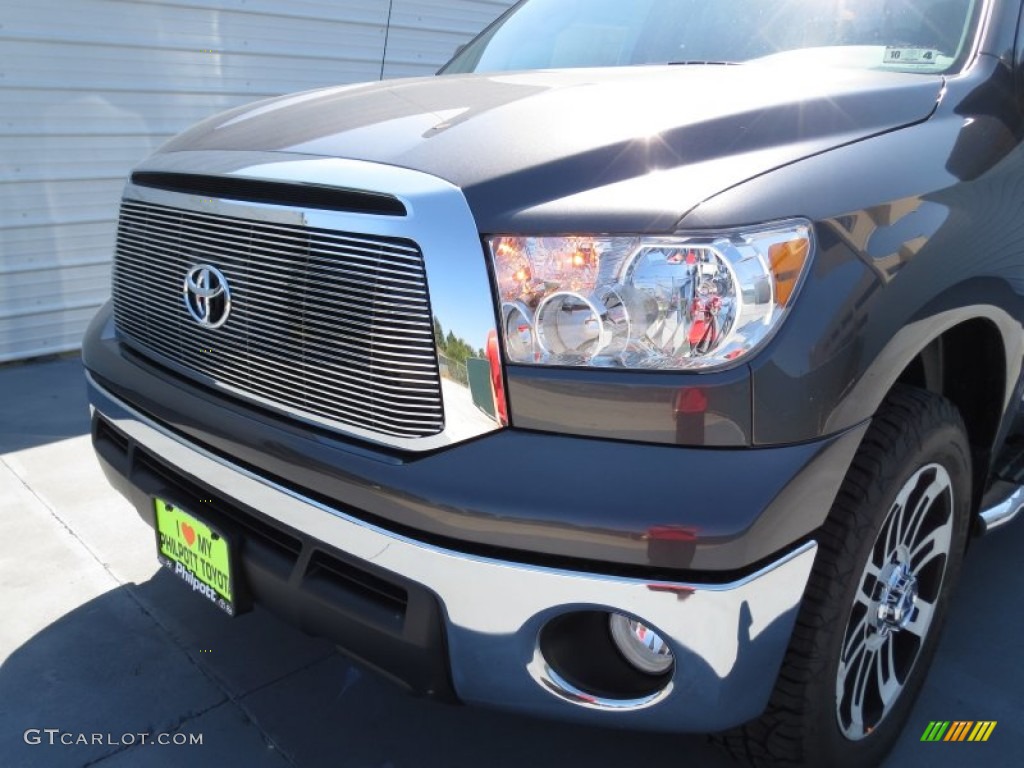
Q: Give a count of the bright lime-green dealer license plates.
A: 1